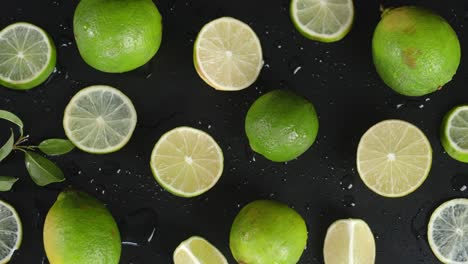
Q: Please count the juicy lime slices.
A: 11